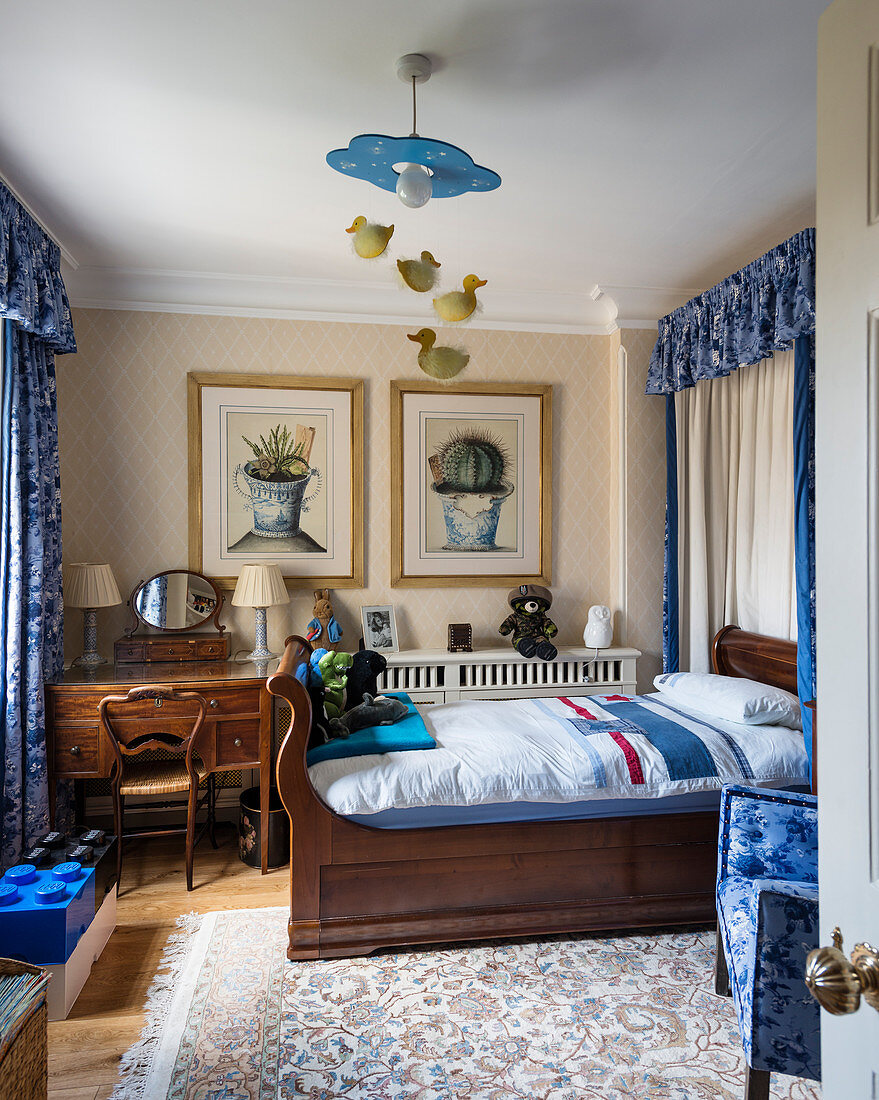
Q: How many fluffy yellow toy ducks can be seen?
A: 4